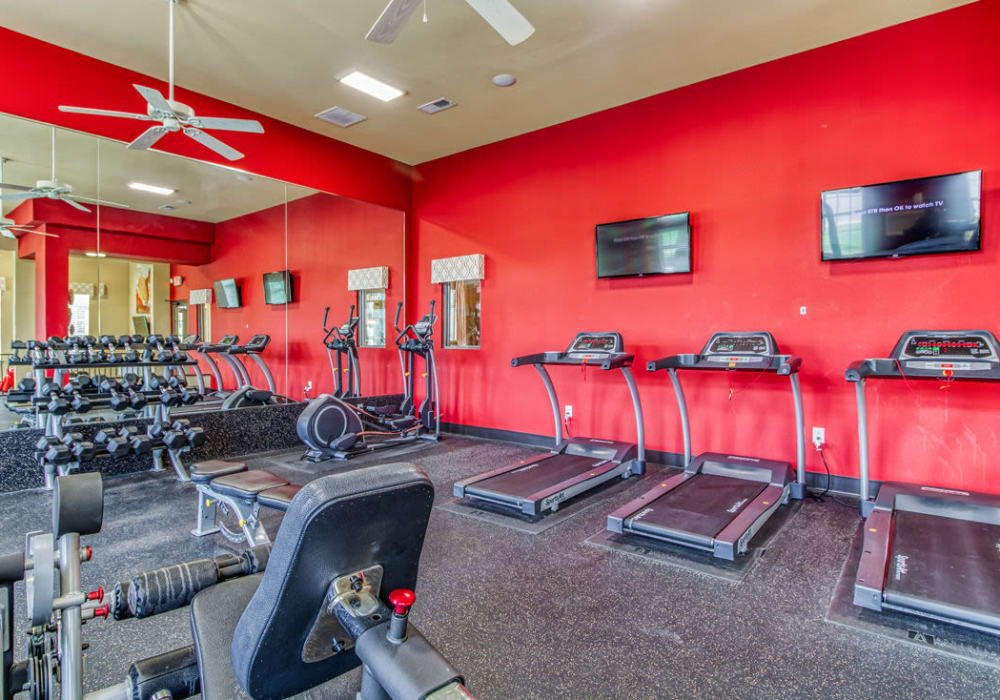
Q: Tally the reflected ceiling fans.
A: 2